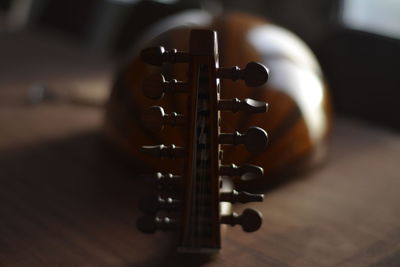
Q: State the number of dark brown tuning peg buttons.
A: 13